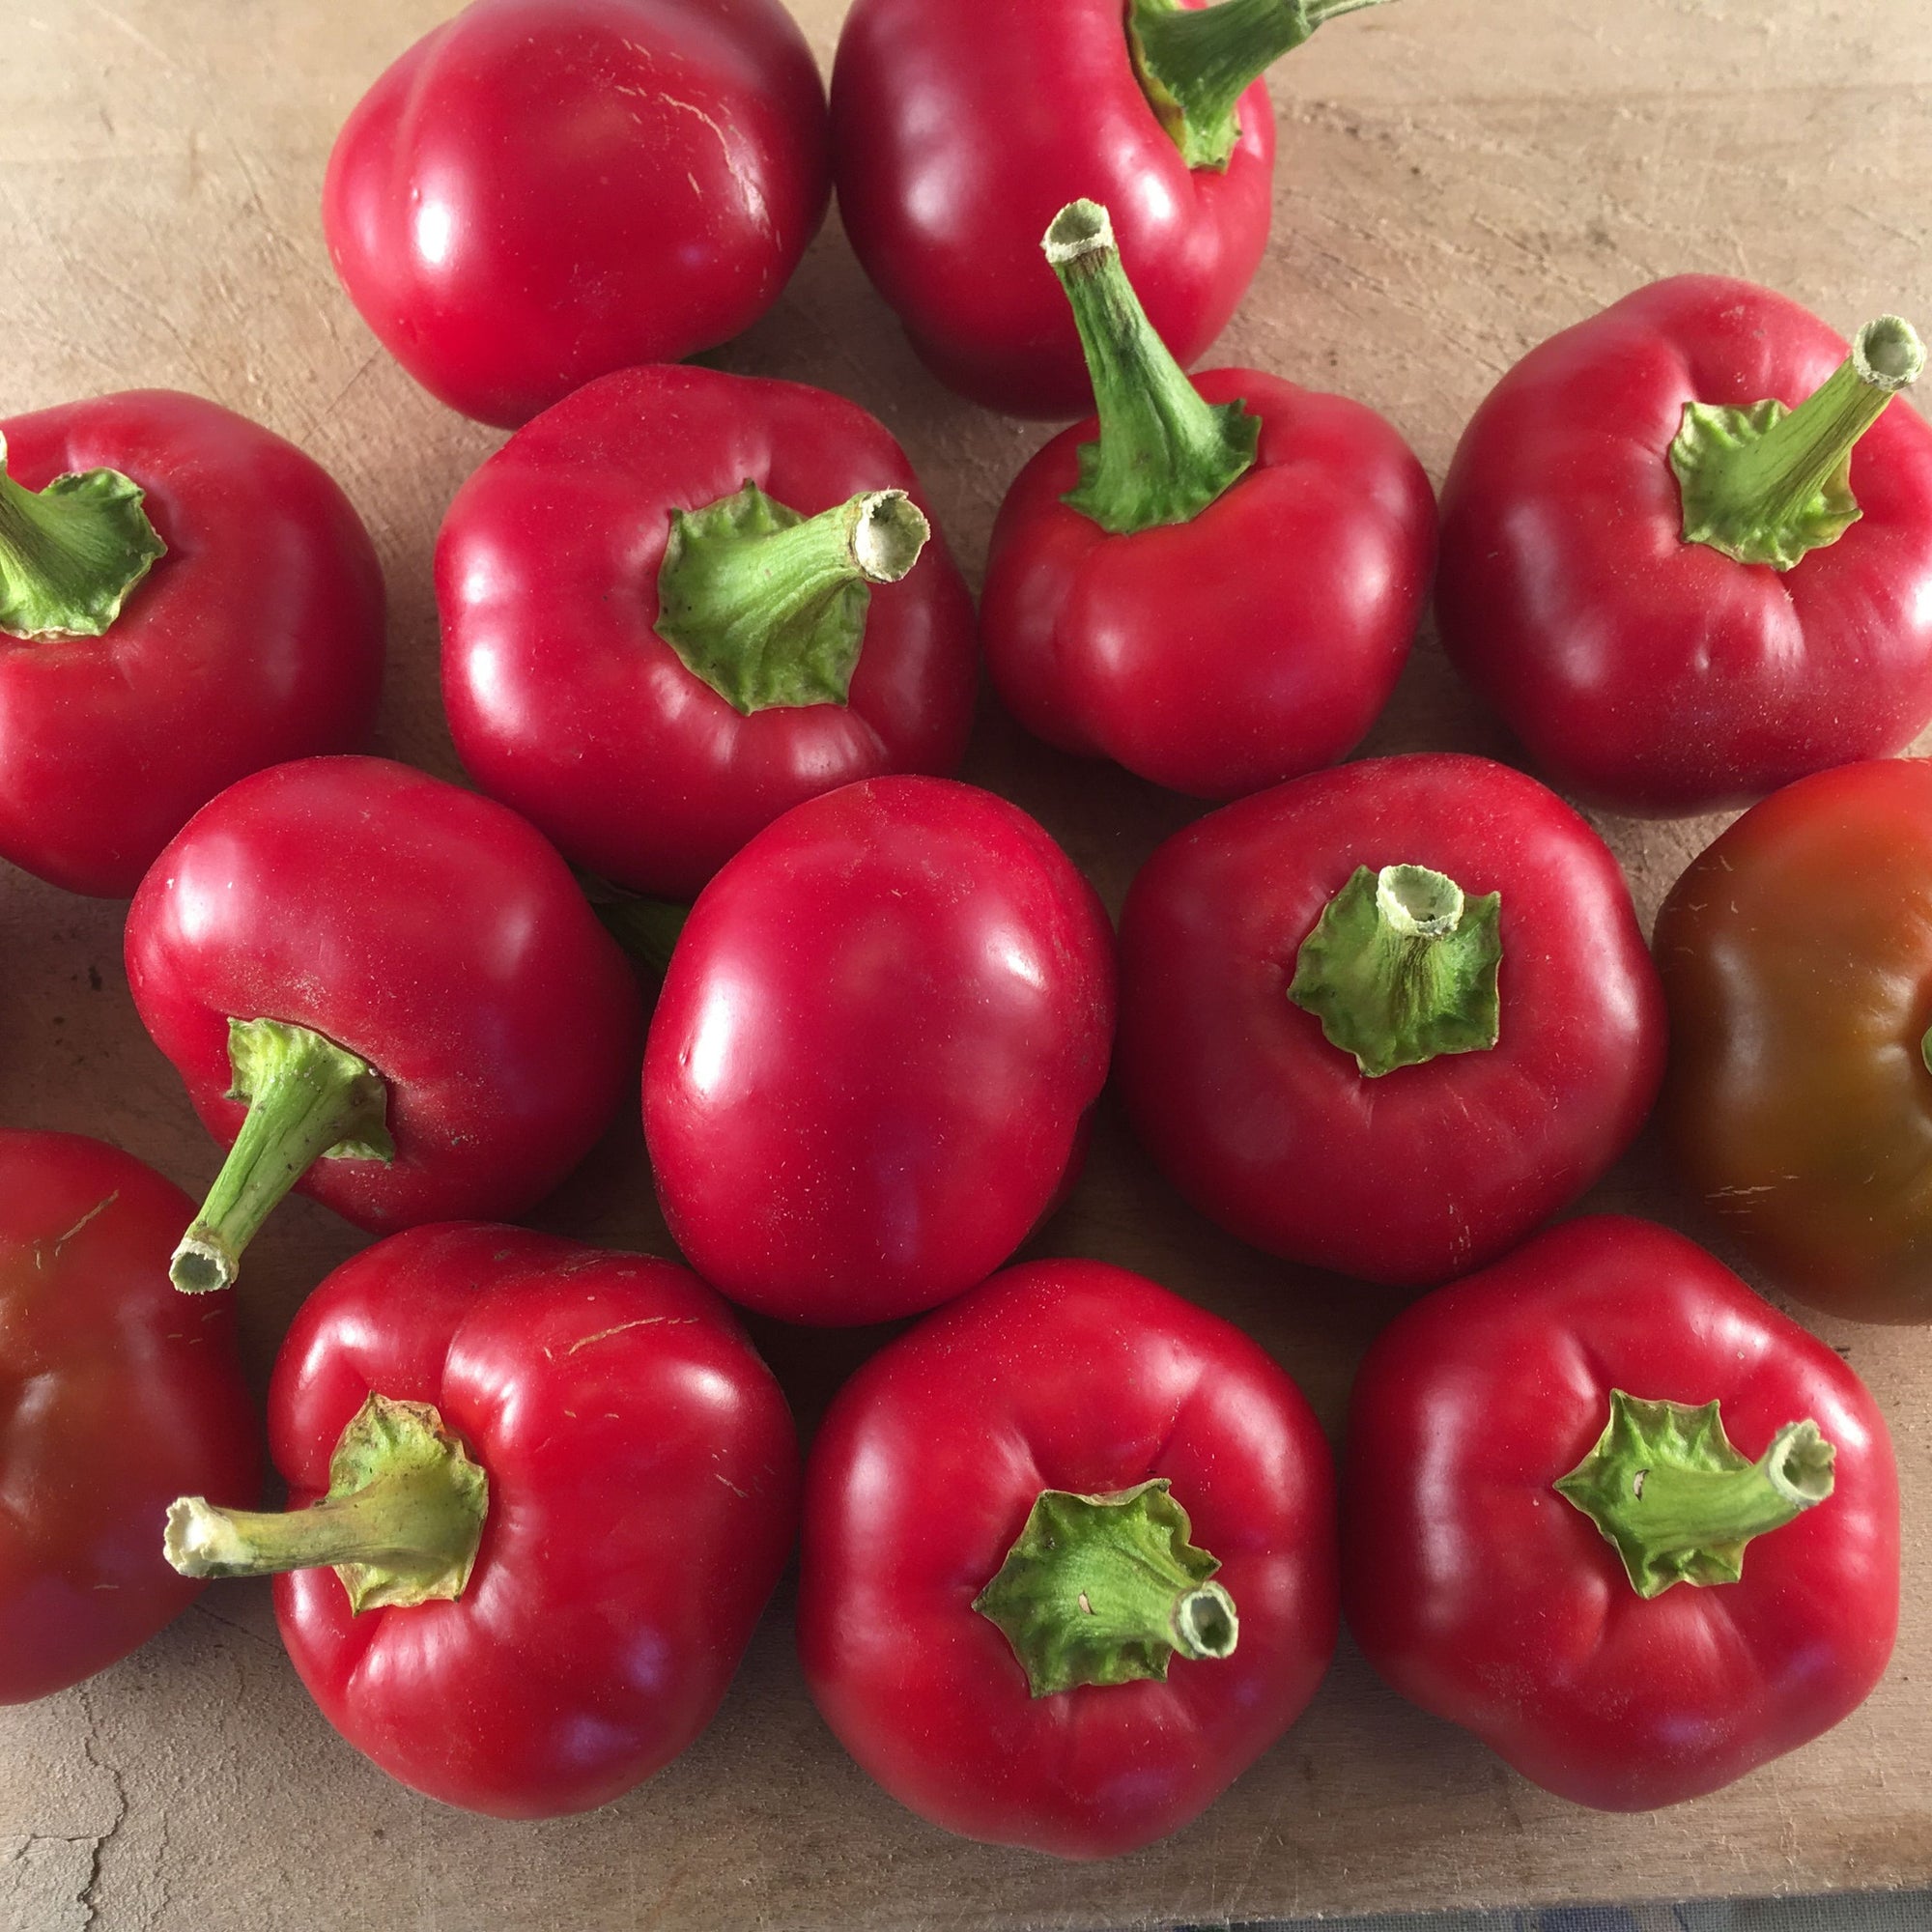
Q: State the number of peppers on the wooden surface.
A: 14